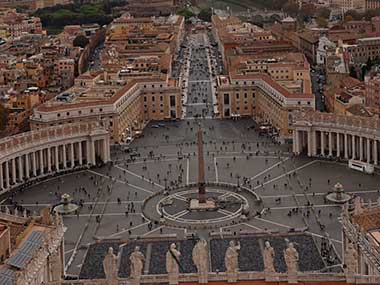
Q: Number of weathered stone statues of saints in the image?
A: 7